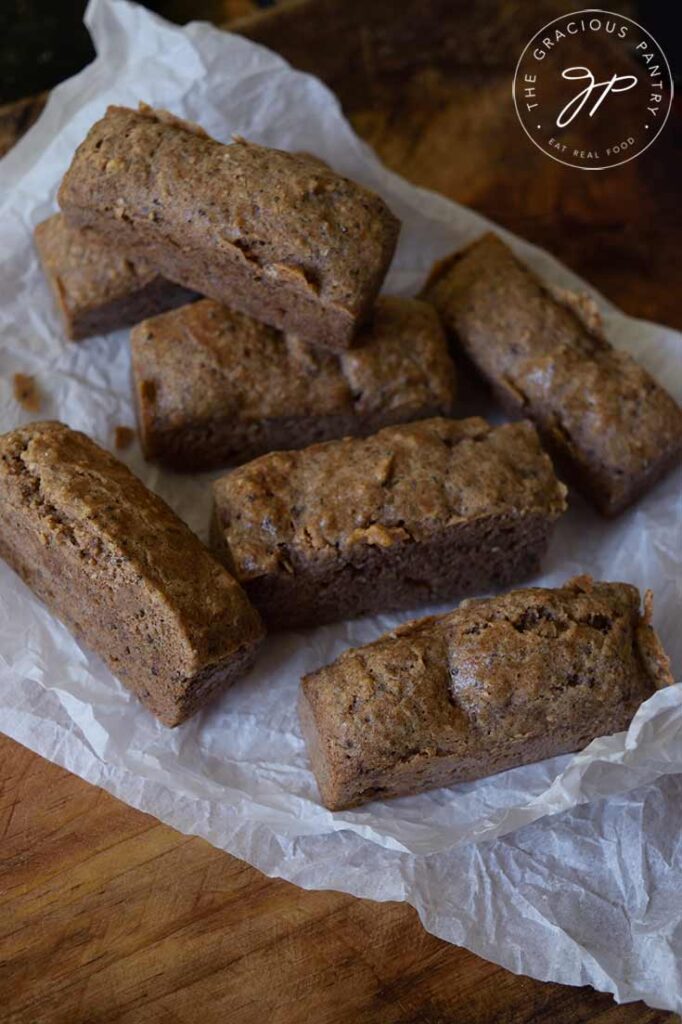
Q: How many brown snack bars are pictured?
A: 7